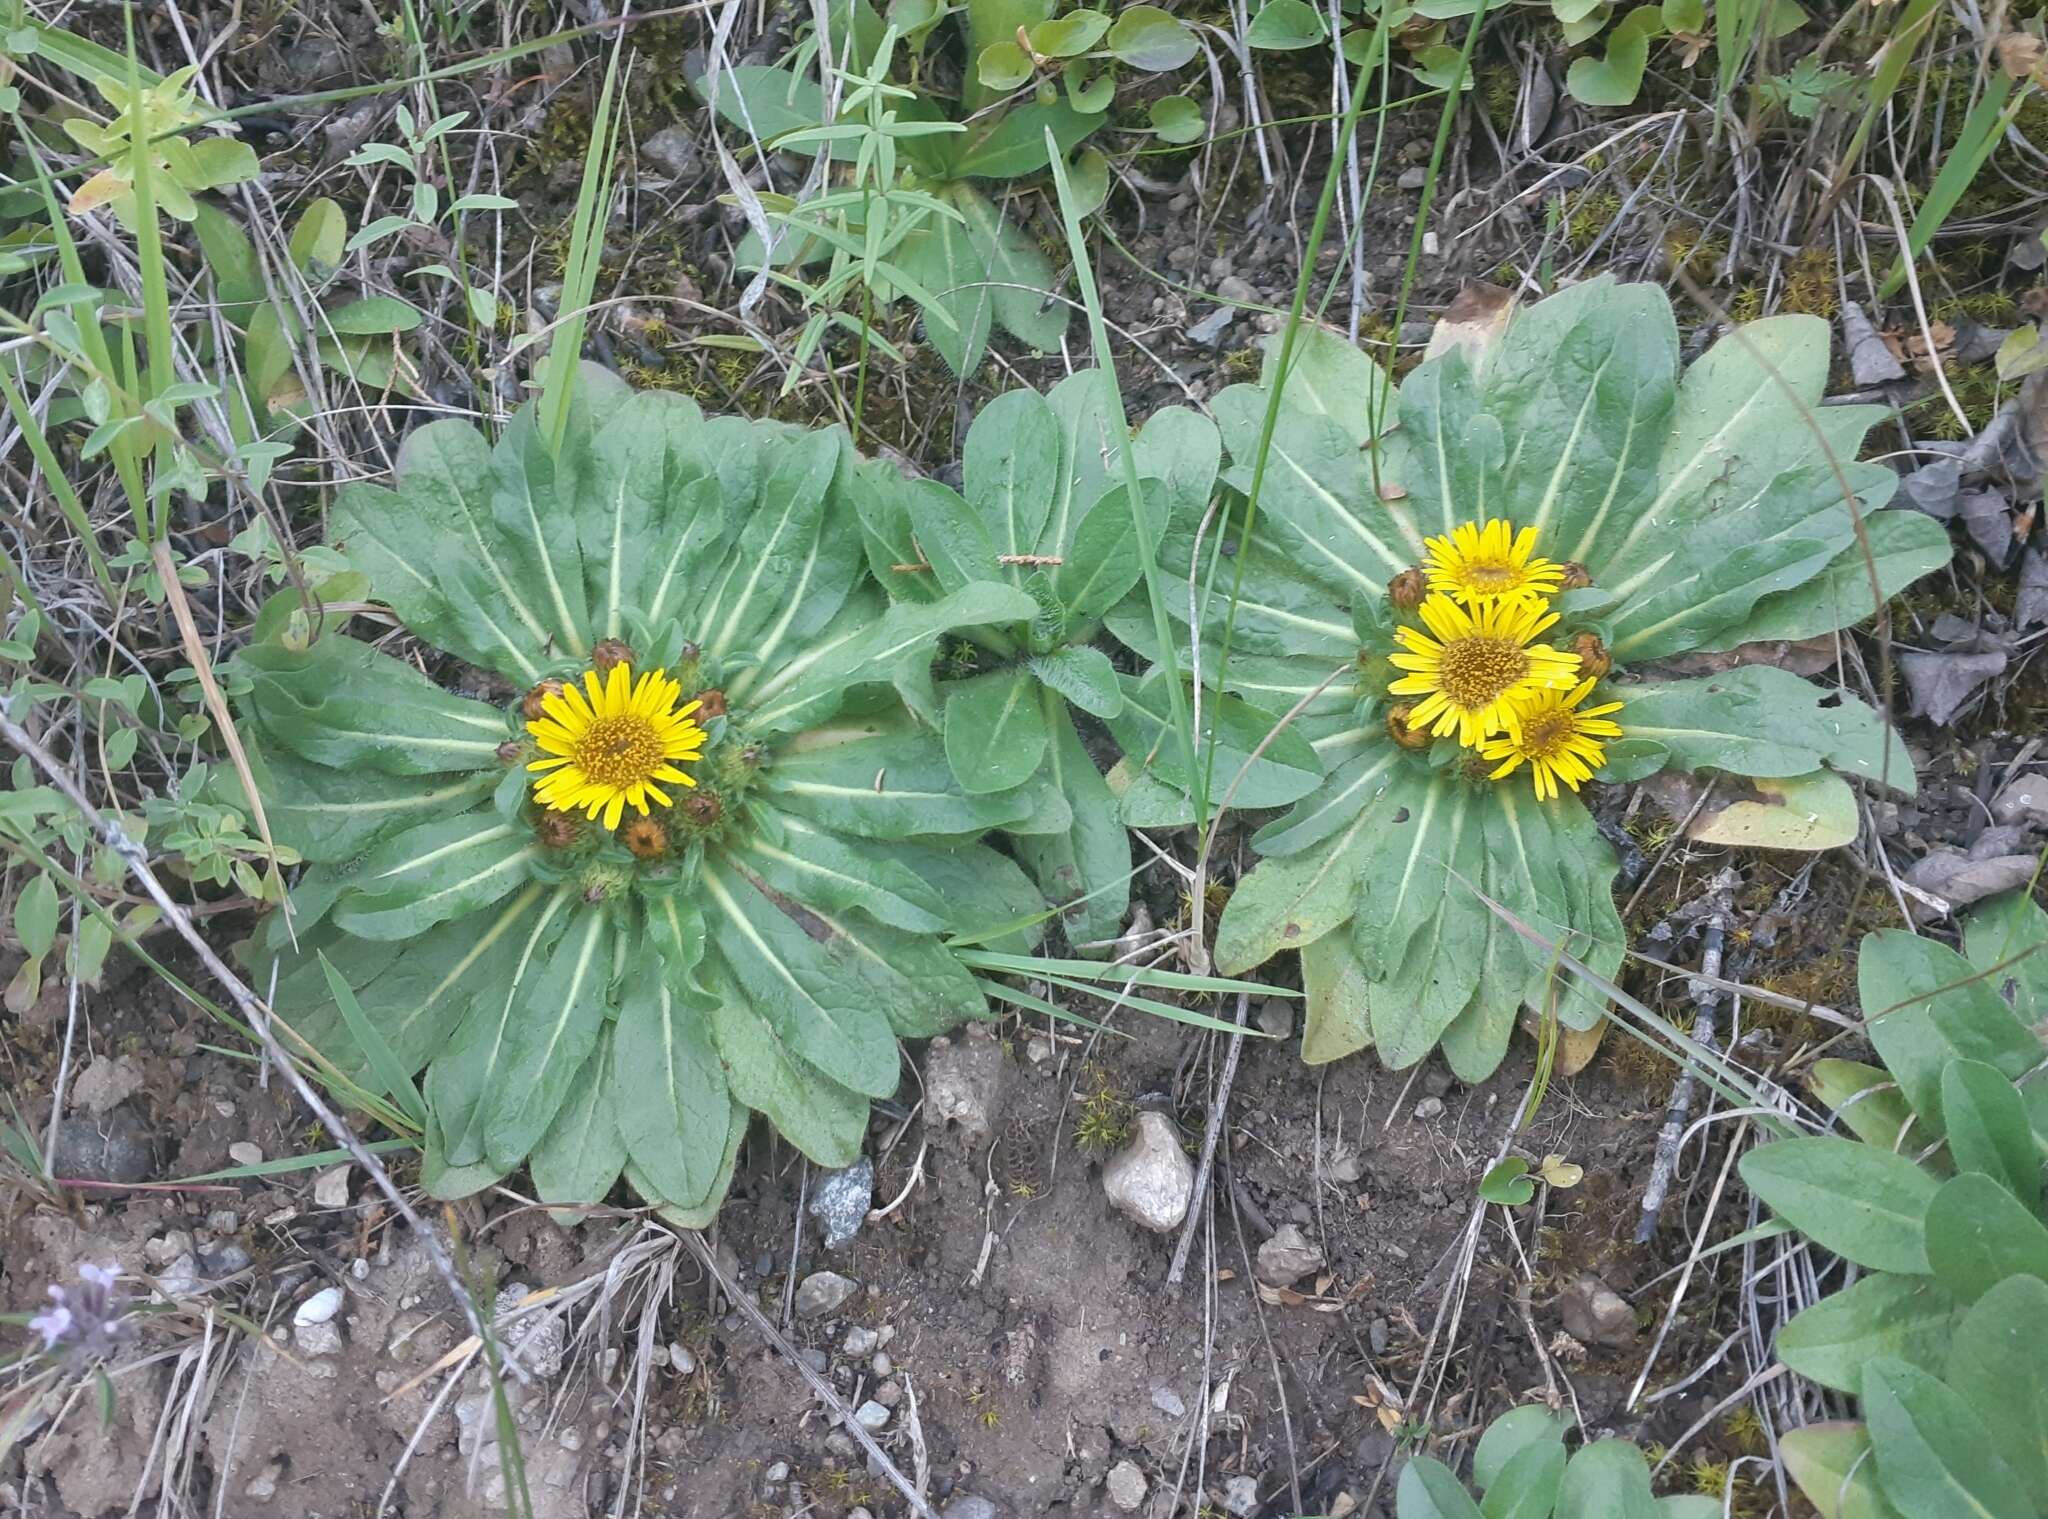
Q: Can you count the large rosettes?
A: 2